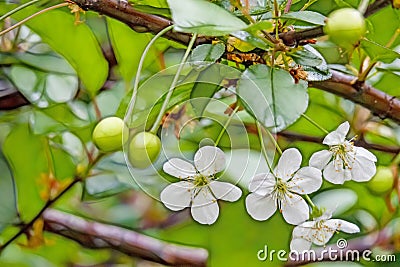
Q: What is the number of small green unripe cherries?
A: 4